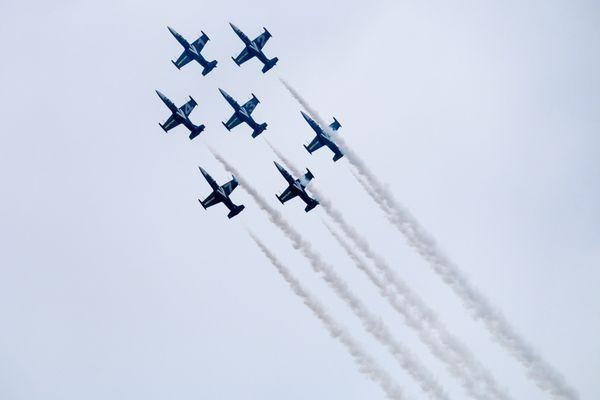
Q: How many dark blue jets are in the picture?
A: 7